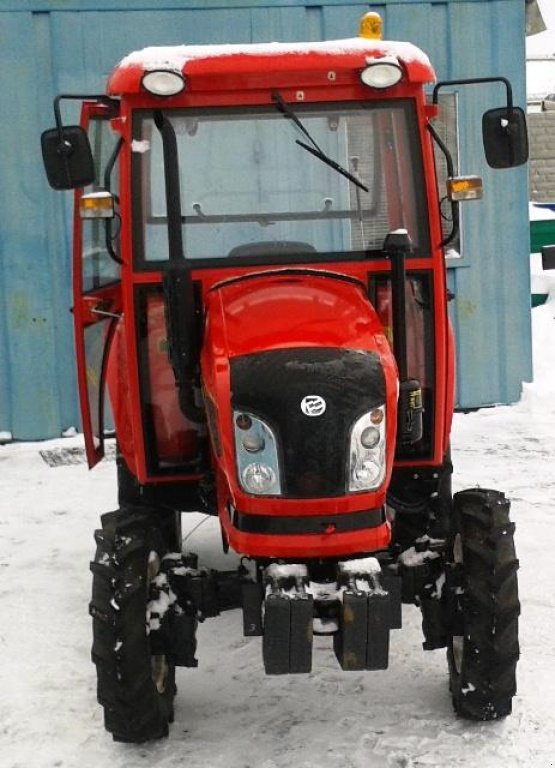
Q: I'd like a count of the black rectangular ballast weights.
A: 4